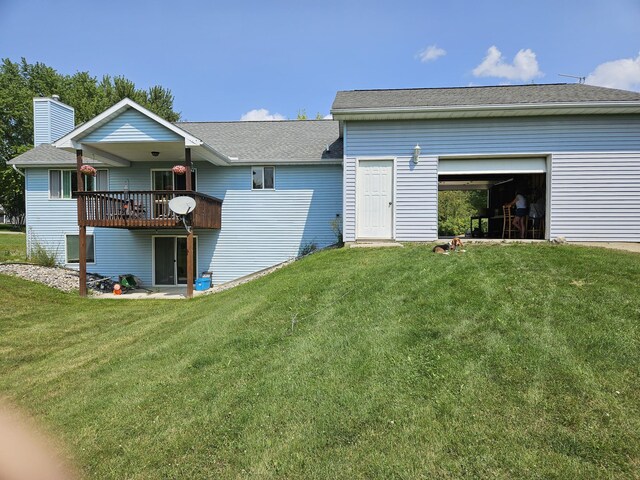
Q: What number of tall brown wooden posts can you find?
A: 2